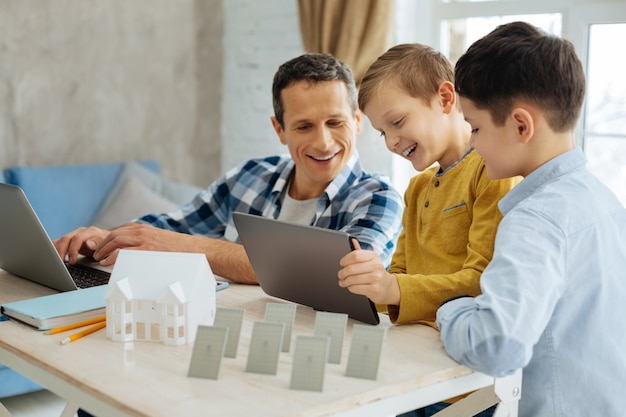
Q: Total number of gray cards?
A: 7